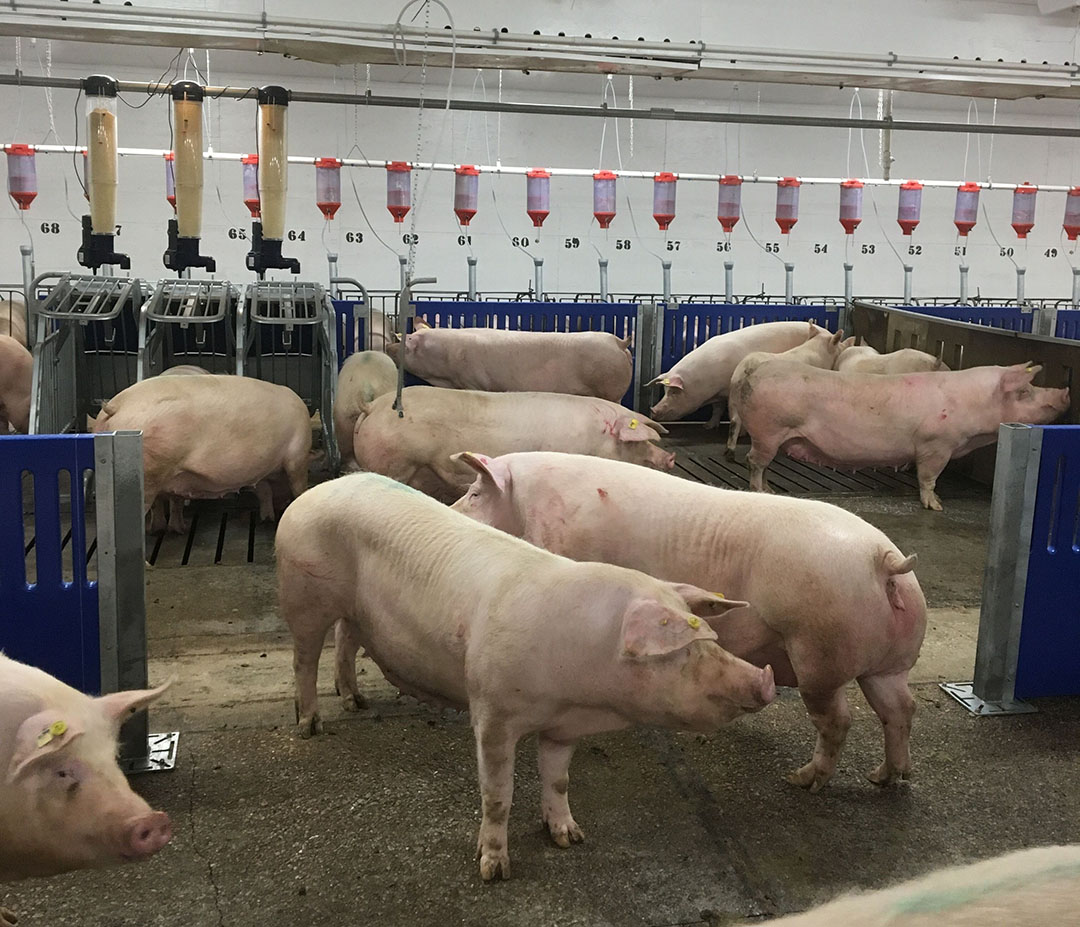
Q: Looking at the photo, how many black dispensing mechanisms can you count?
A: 3